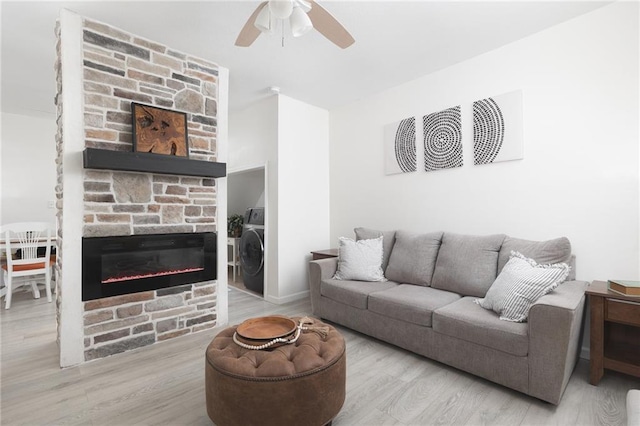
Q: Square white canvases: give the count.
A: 3